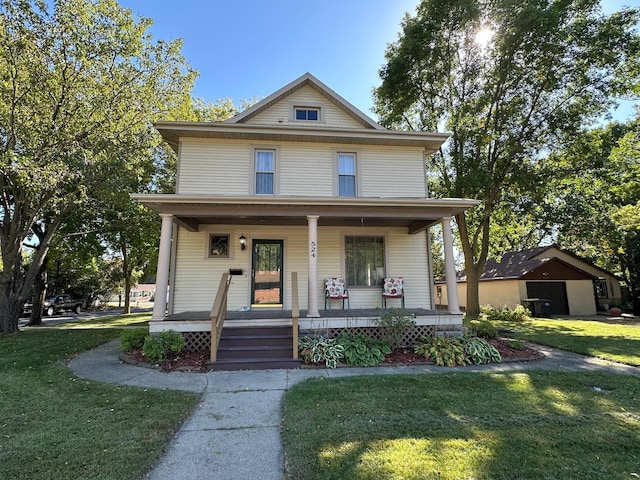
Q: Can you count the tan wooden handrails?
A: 2